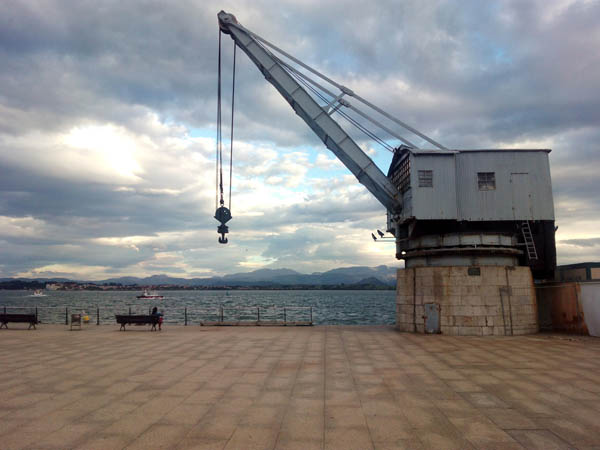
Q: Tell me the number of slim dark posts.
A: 11